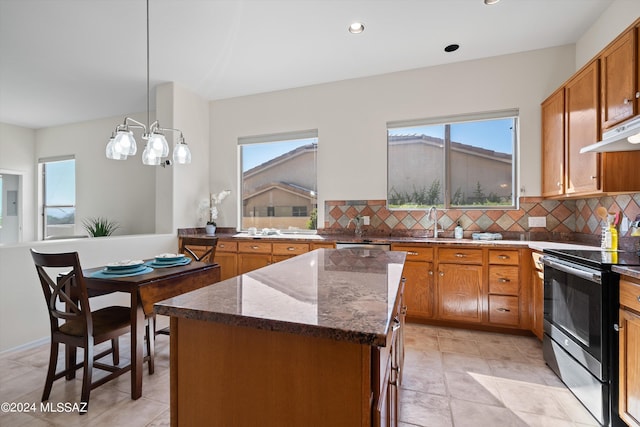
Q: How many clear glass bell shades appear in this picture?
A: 5